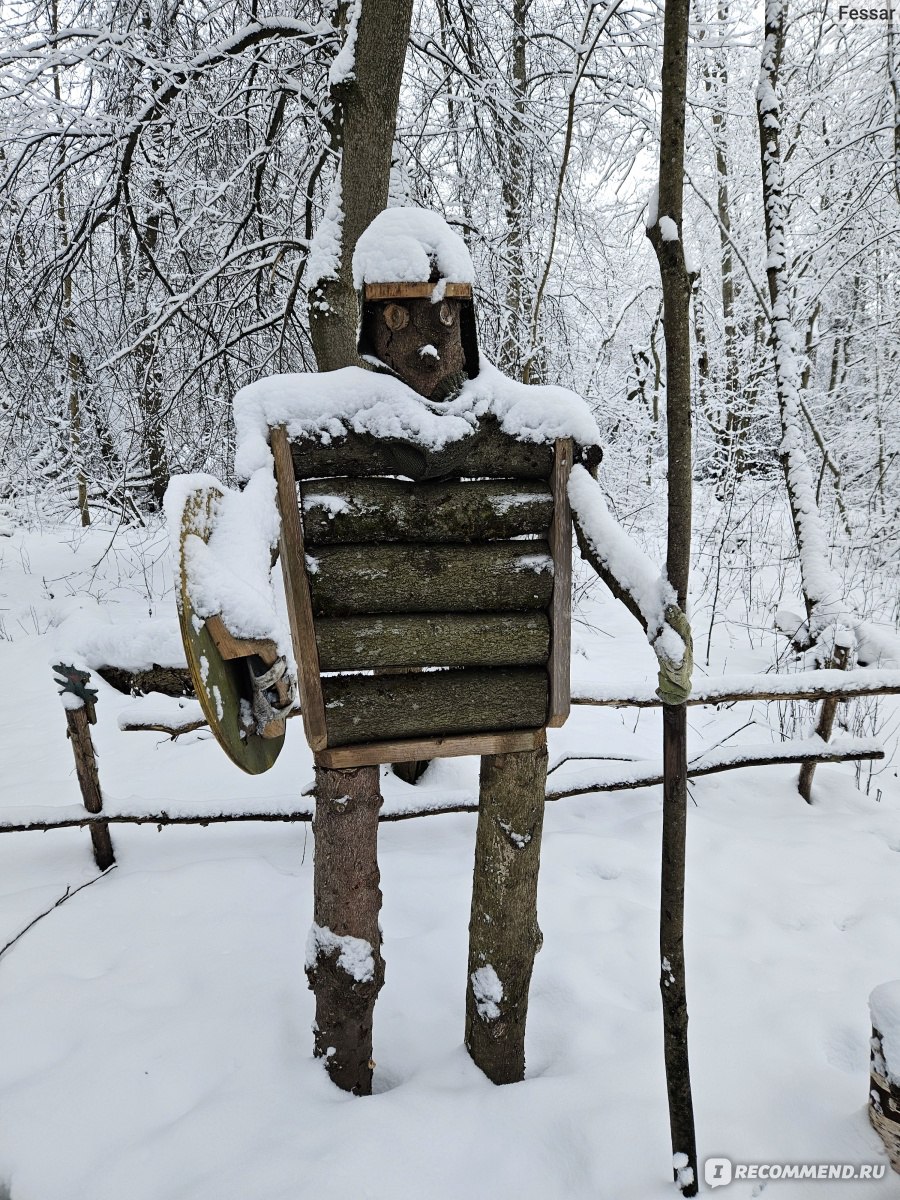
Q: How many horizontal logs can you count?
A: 5